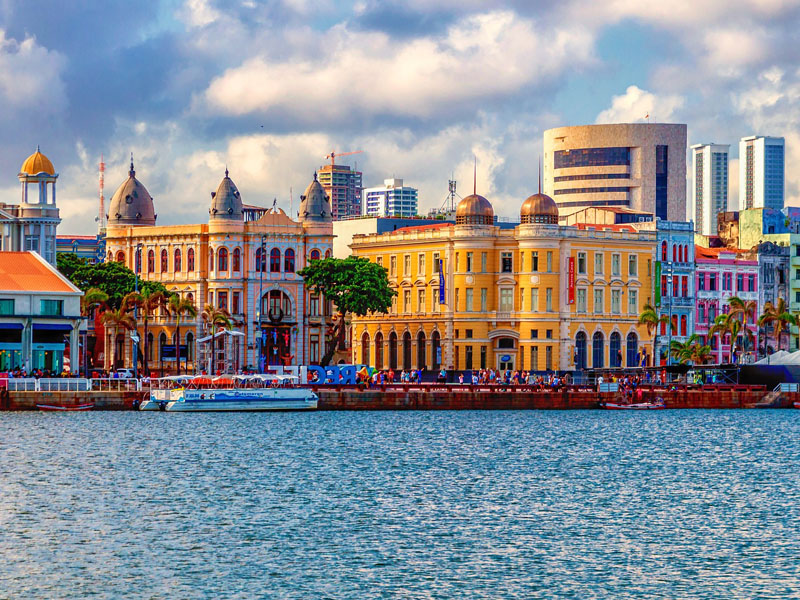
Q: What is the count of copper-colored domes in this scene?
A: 2